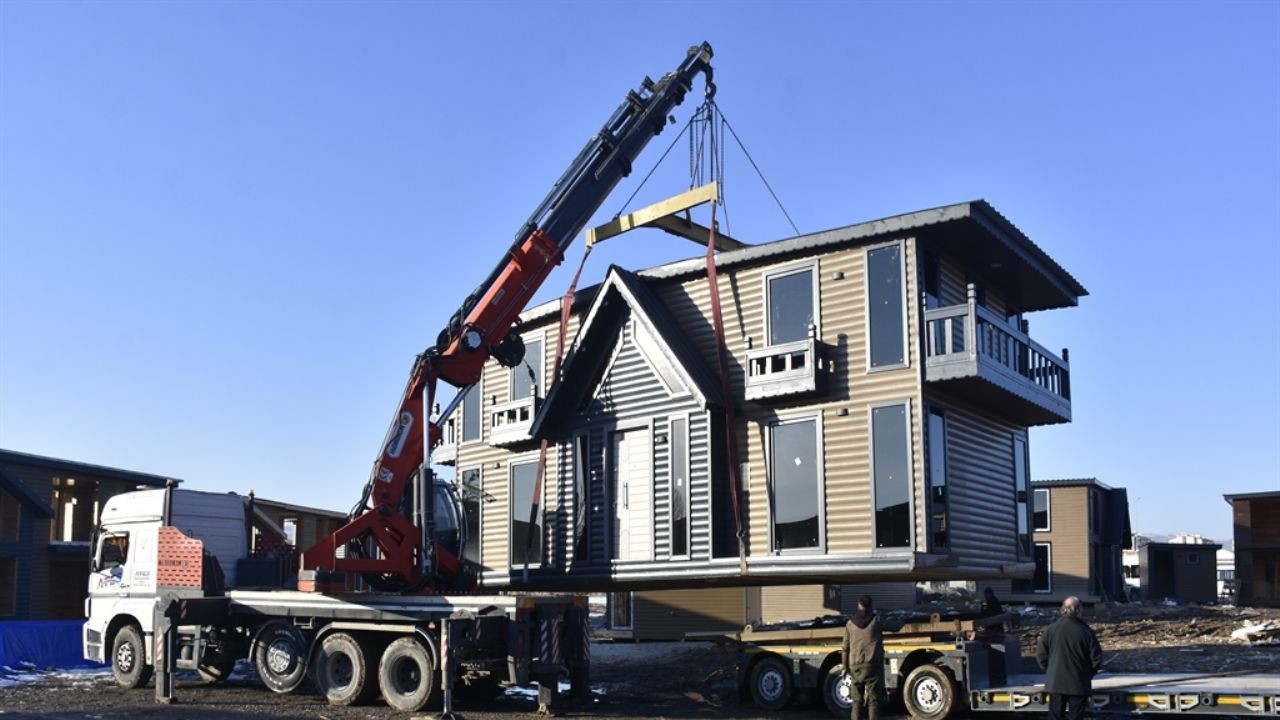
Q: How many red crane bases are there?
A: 1